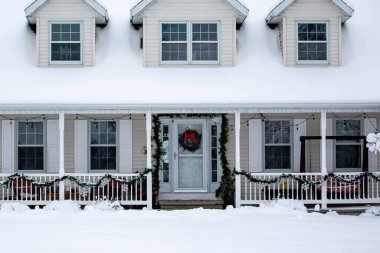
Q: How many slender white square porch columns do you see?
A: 4